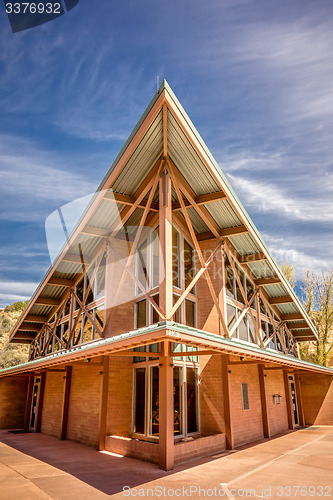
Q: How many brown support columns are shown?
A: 9